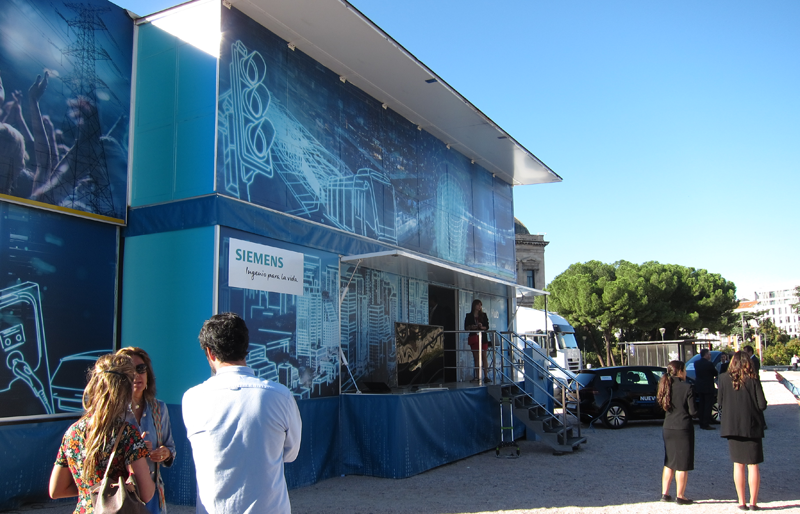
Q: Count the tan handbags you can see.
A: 1